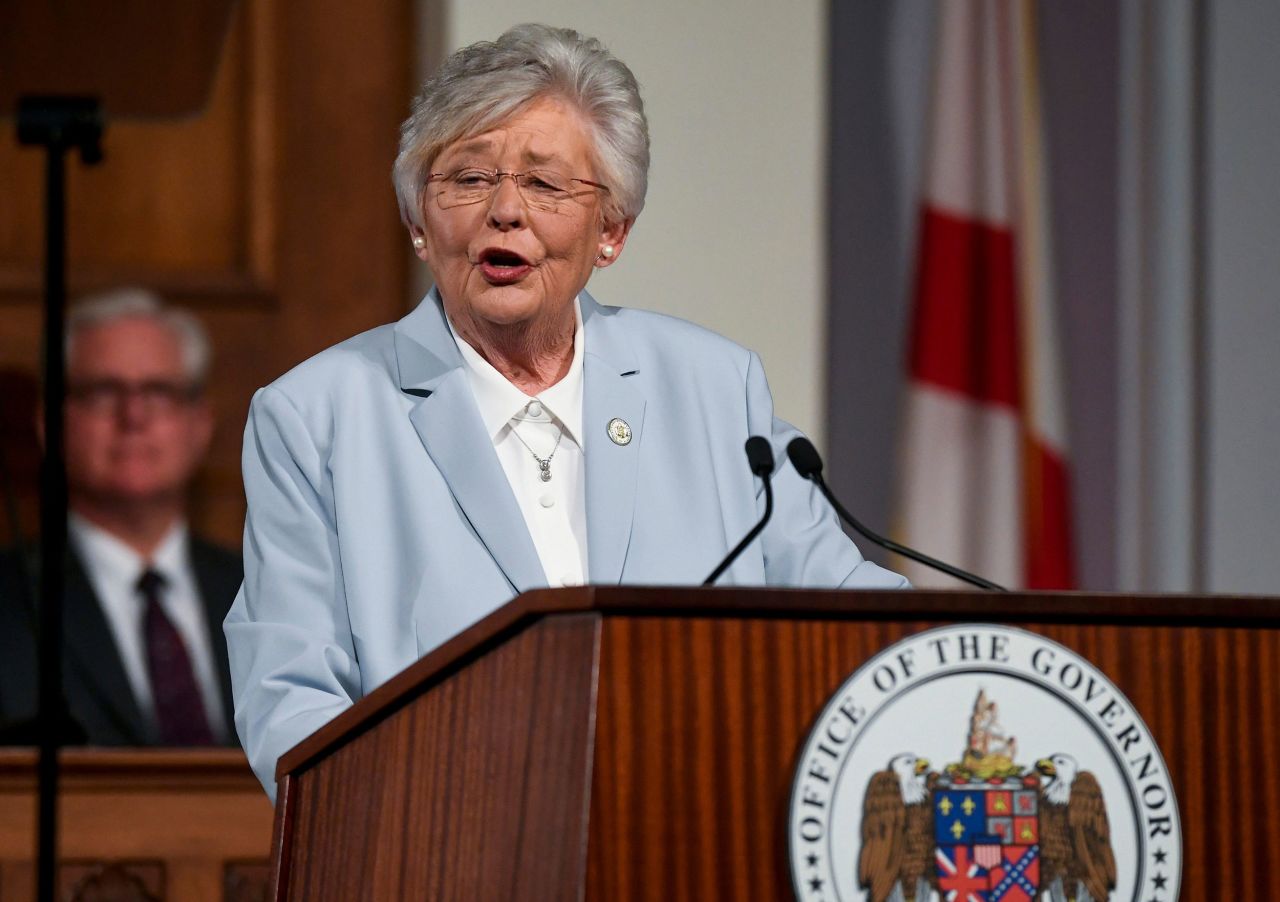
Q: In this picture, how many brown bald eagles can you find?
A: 2